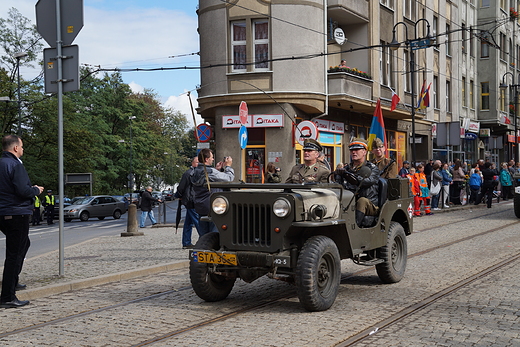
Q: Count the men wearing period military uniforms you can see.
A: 3